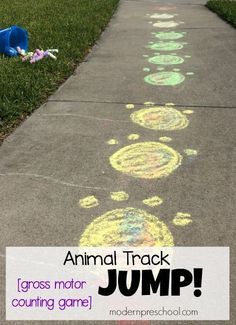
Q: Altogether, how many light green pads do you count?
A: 4